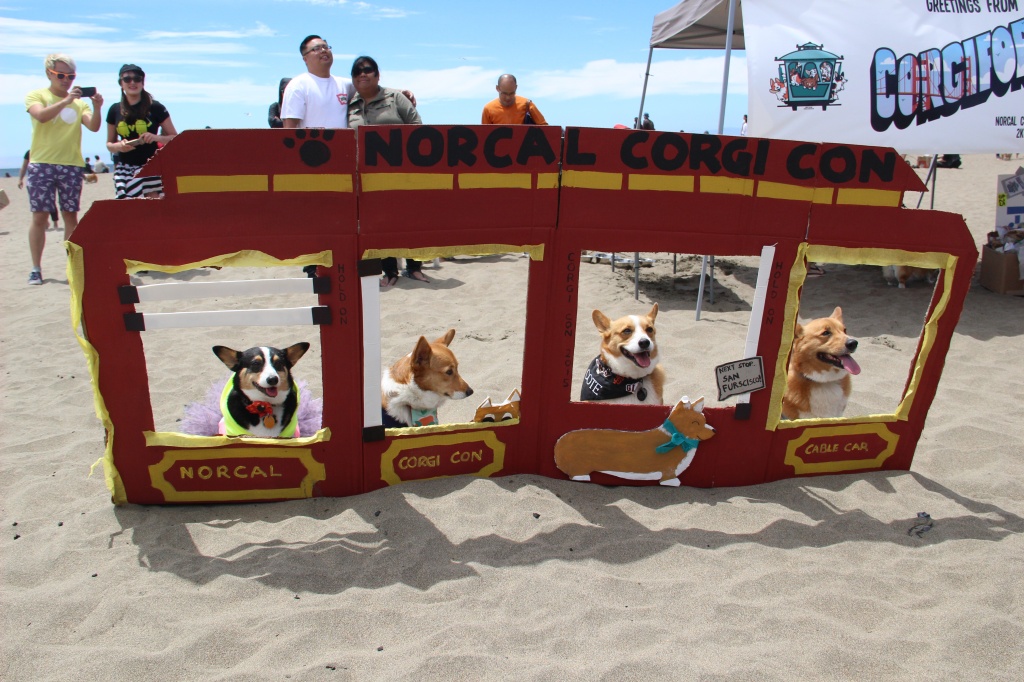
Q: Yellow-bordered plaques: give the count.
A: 3